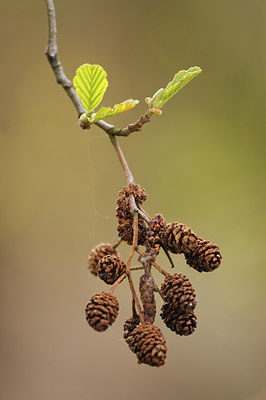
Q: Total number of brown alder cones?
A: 9